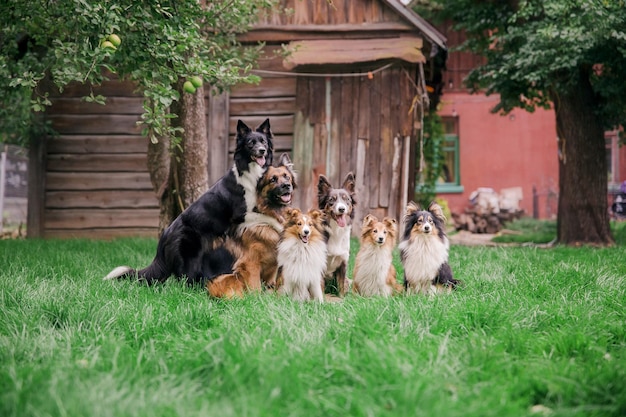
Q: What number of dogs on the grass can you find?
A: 6